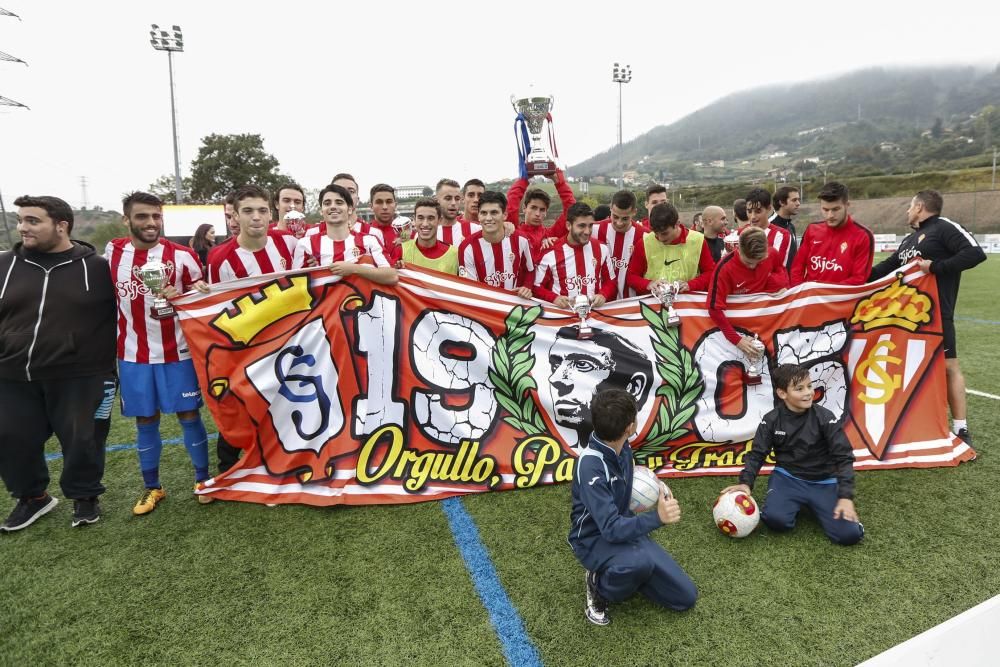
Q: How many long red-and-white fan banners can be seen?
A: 1